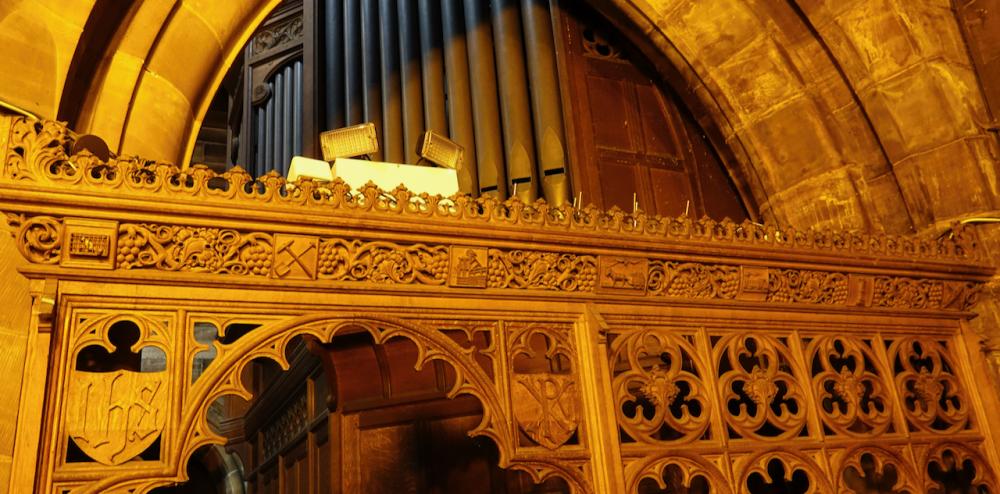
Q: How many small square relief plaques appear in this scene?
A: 7